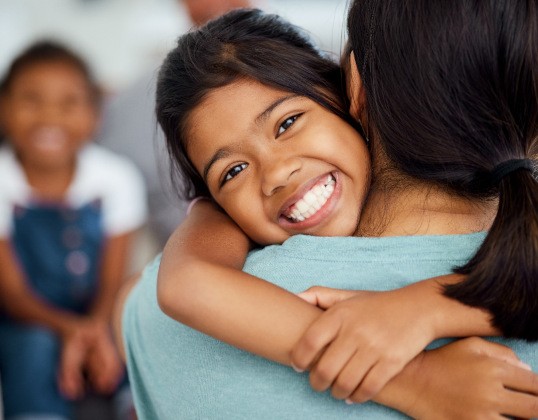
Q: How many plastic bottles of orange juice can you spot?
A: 0